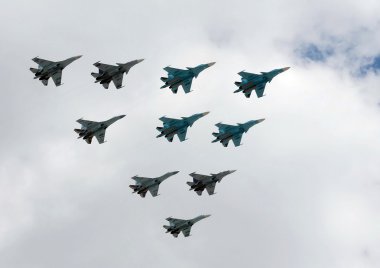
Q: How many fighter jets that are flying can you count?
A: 10